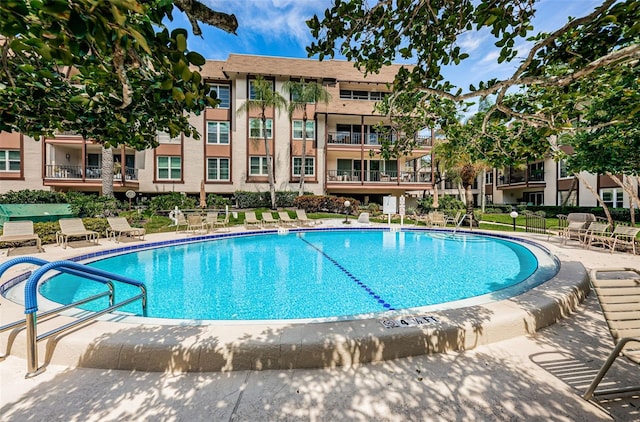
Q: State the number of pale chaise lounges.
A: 11